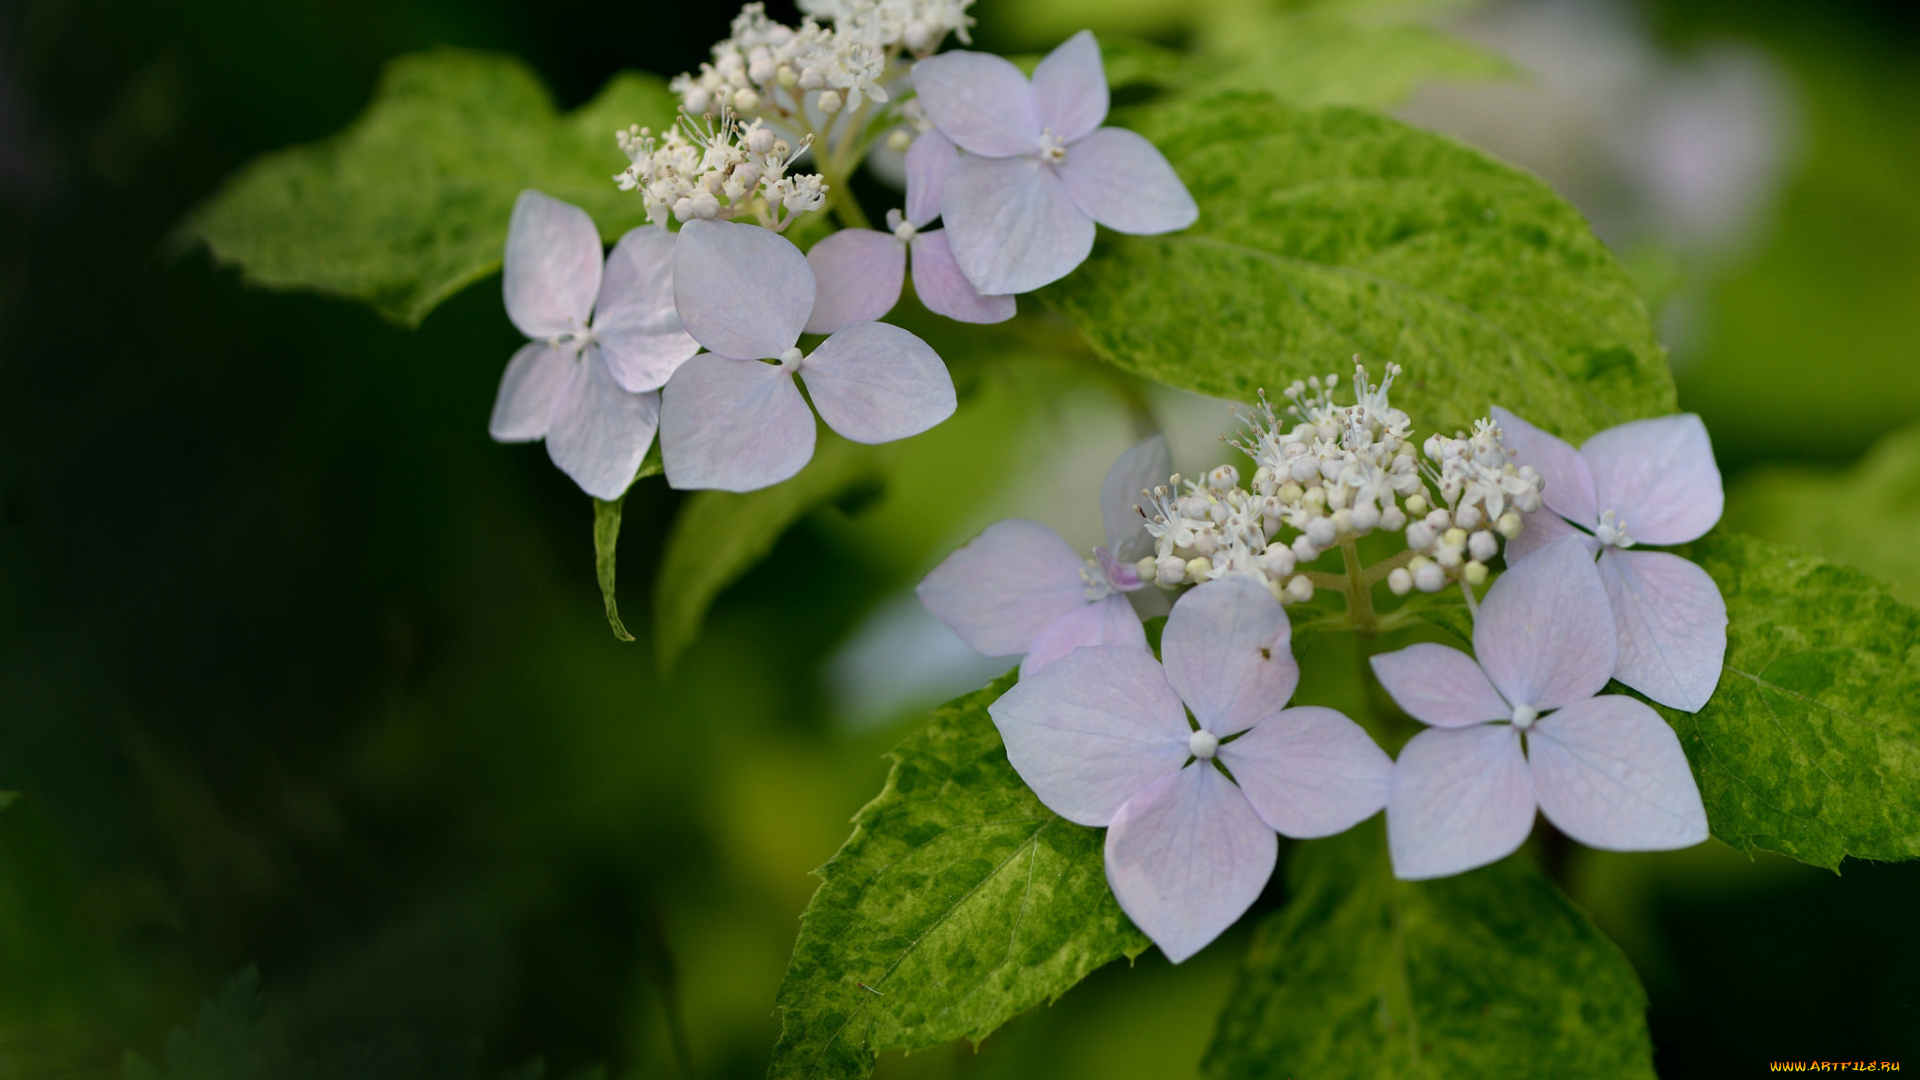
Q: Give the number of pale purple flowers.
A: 8